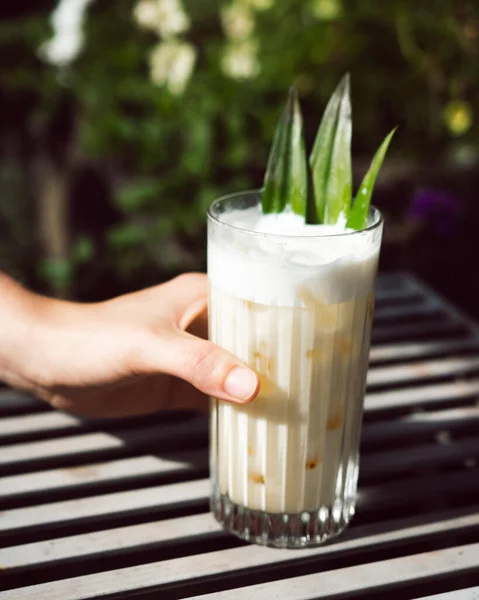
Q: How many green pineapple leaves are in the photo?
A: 3